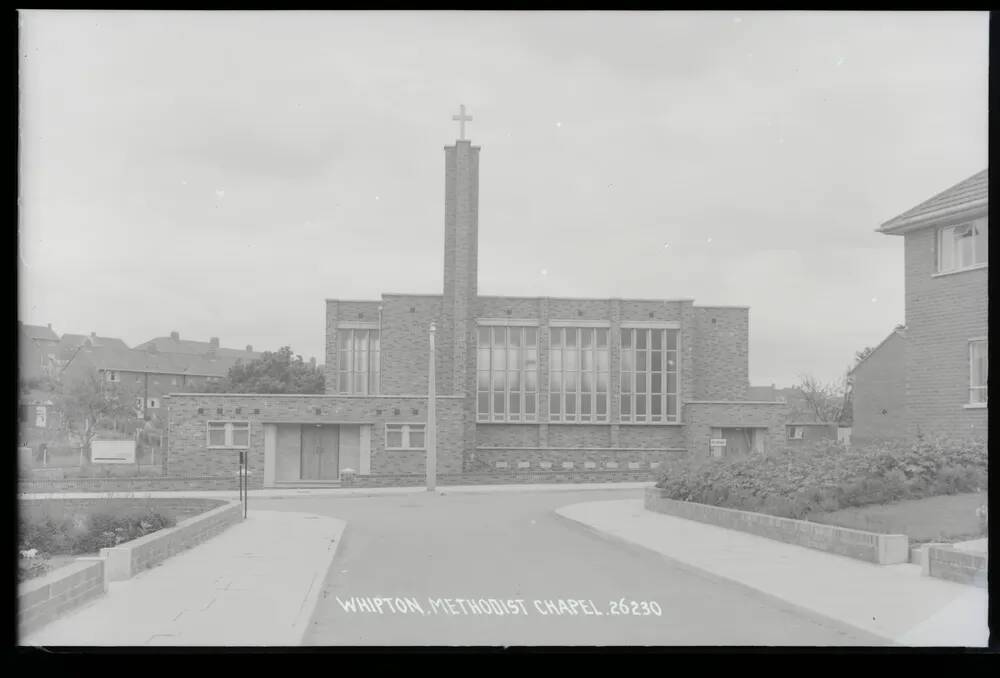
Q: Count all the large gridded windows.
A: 4